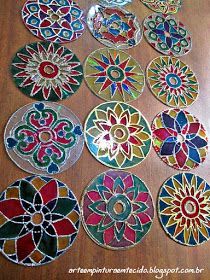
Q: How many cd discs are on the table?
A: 14